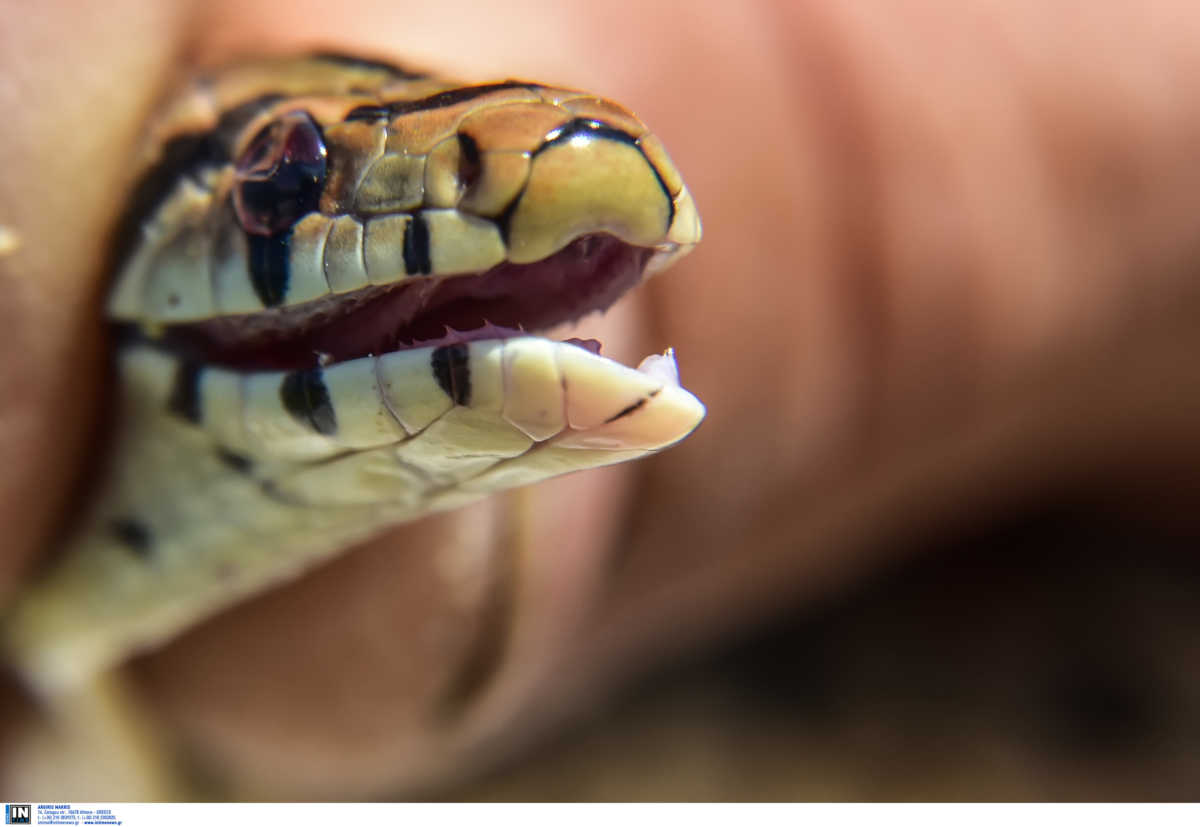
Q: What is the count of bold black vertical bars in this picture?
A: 5